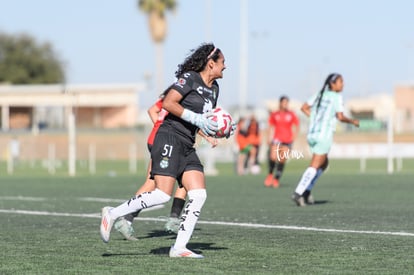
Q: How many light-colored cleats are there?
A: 4